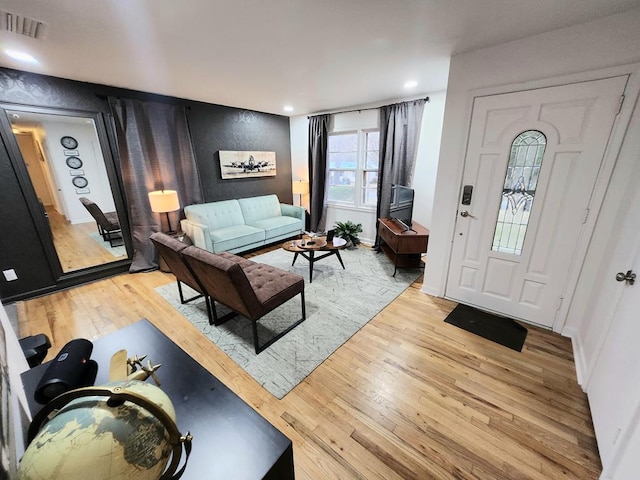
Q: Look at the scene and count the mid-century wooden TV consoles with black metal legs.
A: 1